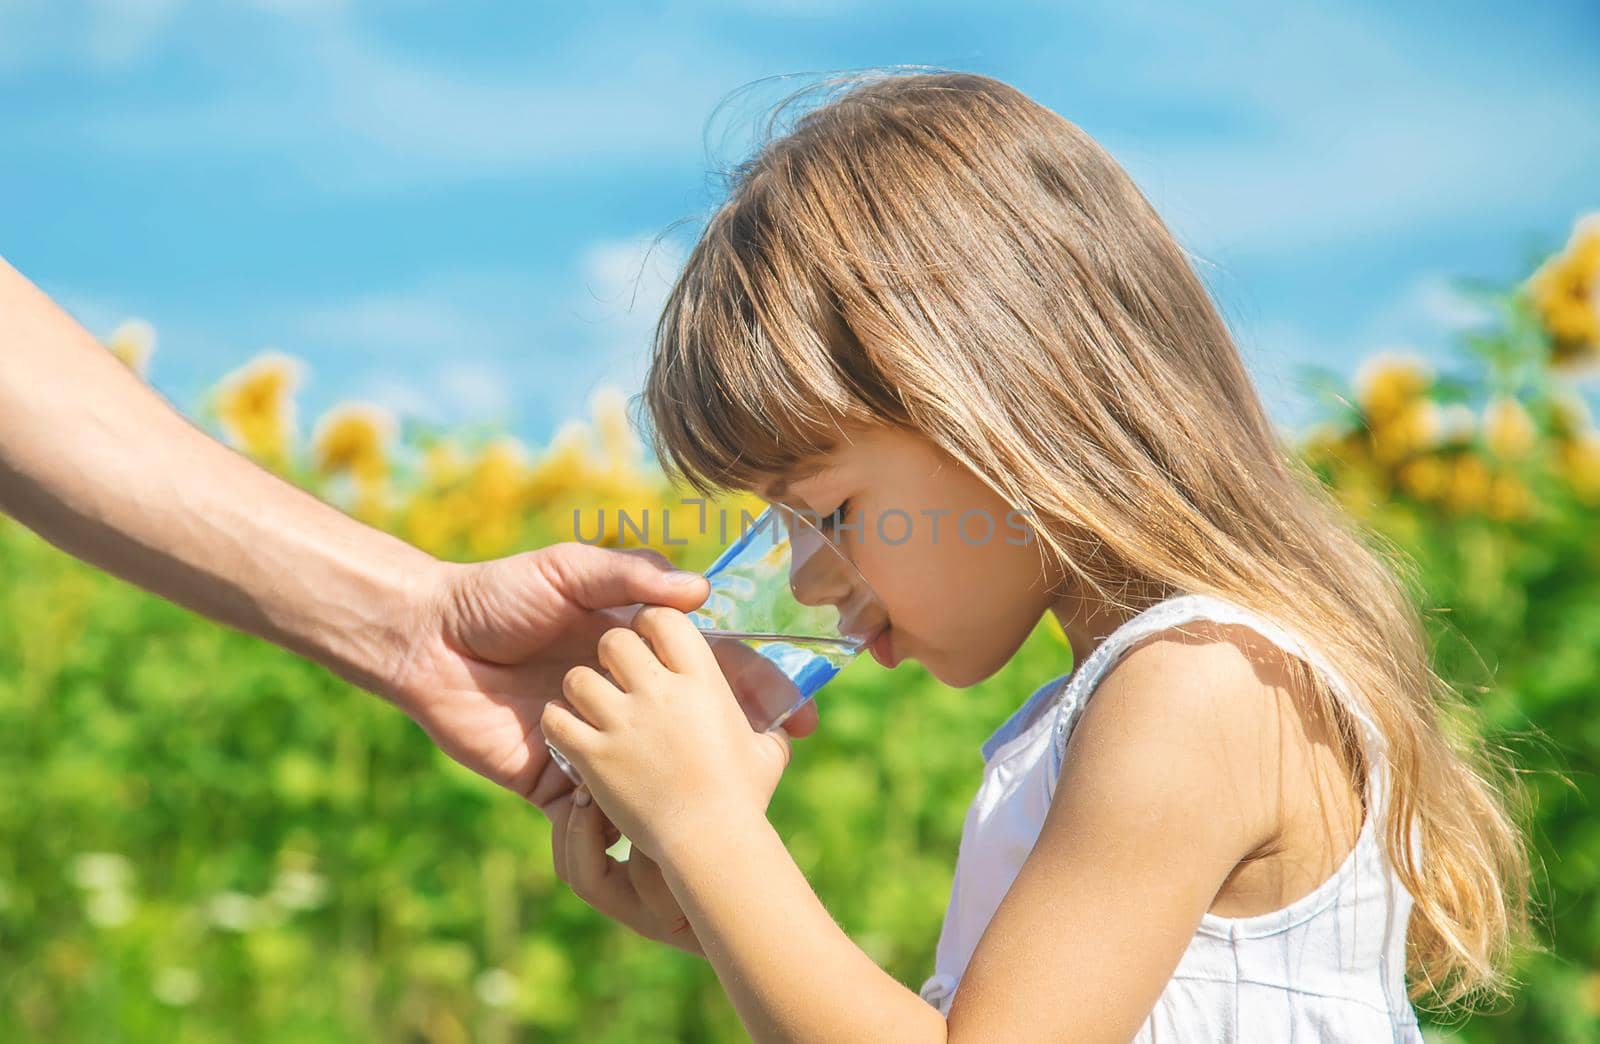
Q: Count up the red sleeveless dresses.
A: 0